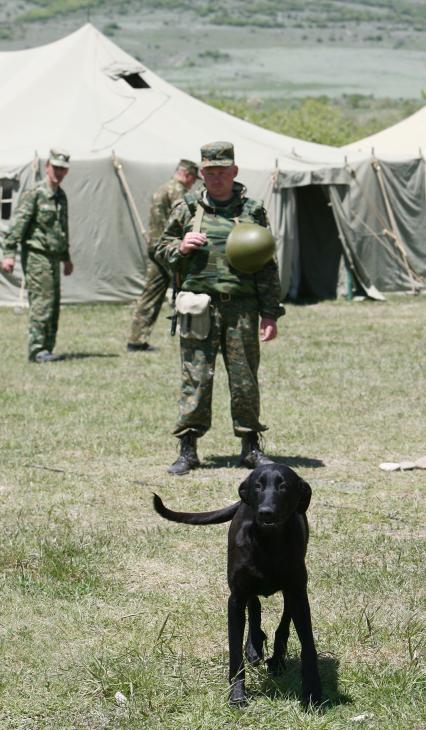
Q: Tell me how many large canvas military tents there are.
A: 2